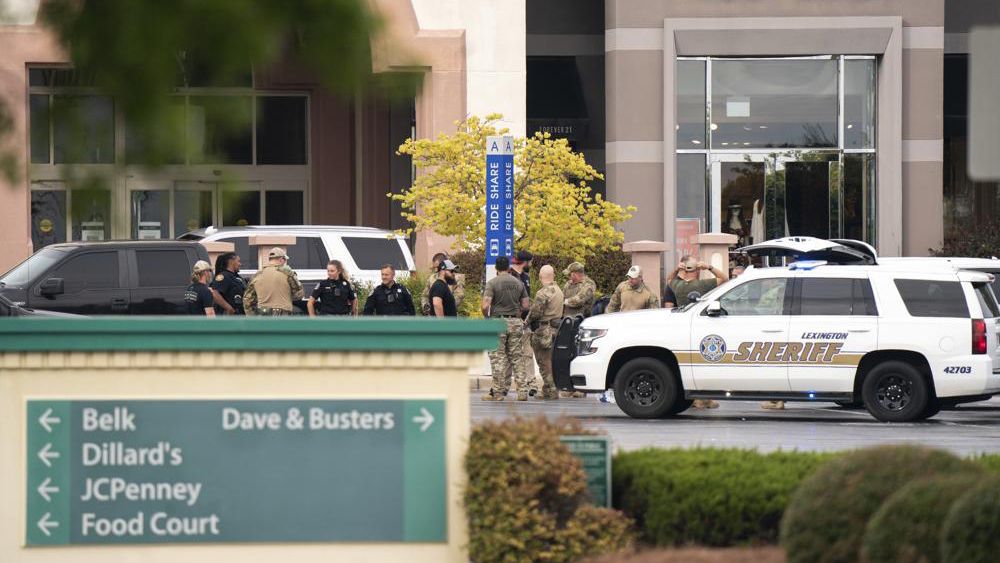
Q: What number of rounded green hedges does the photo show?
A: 3